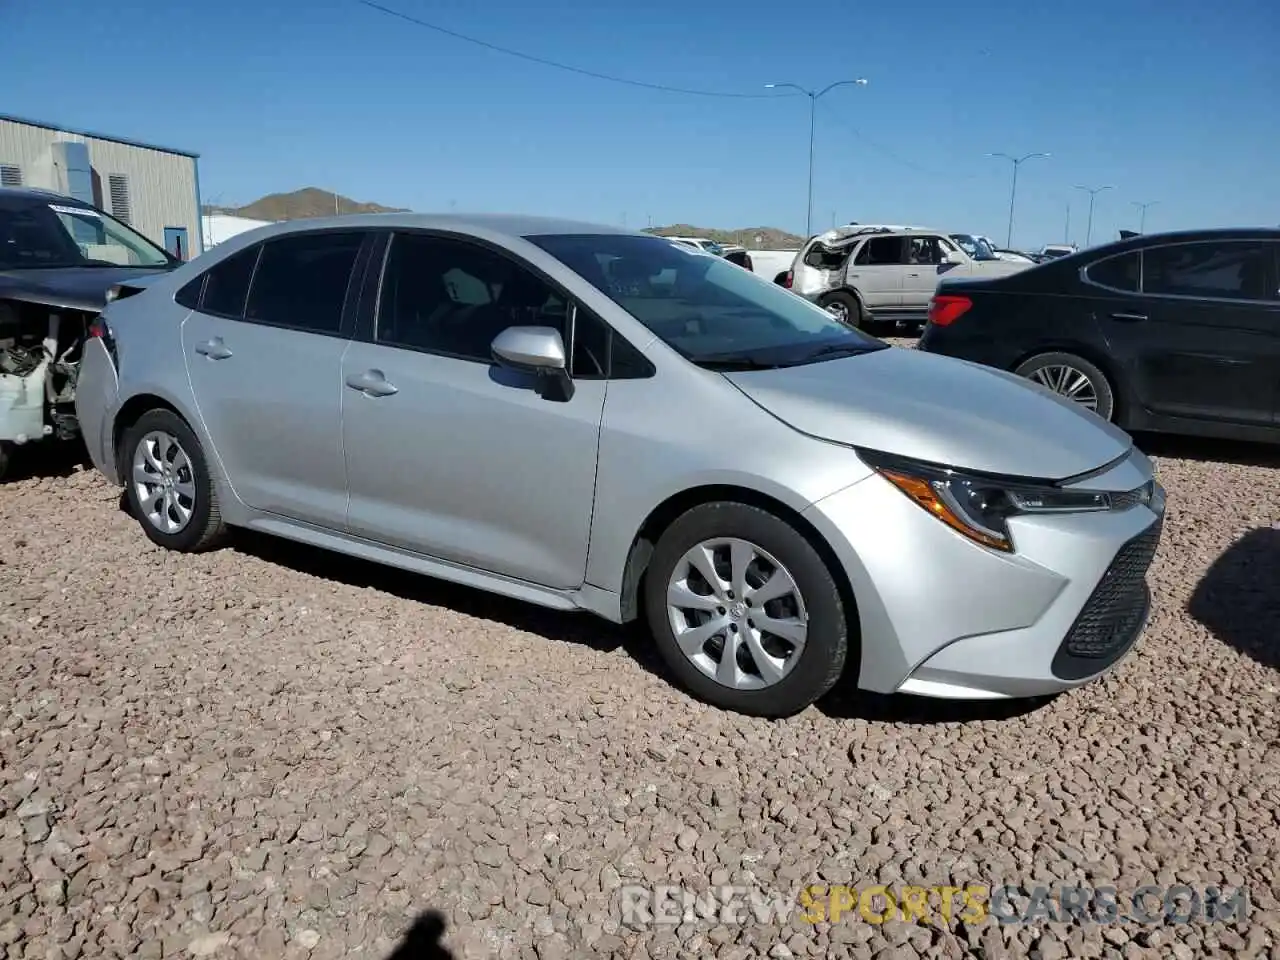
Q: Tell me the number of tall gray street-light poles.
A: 4